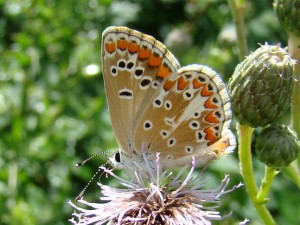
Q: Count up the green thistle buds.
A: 3